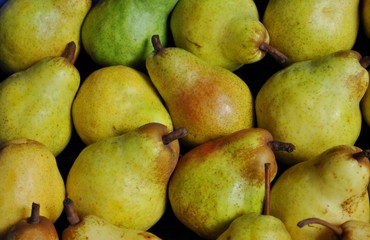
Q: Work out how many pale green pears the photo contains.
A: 1